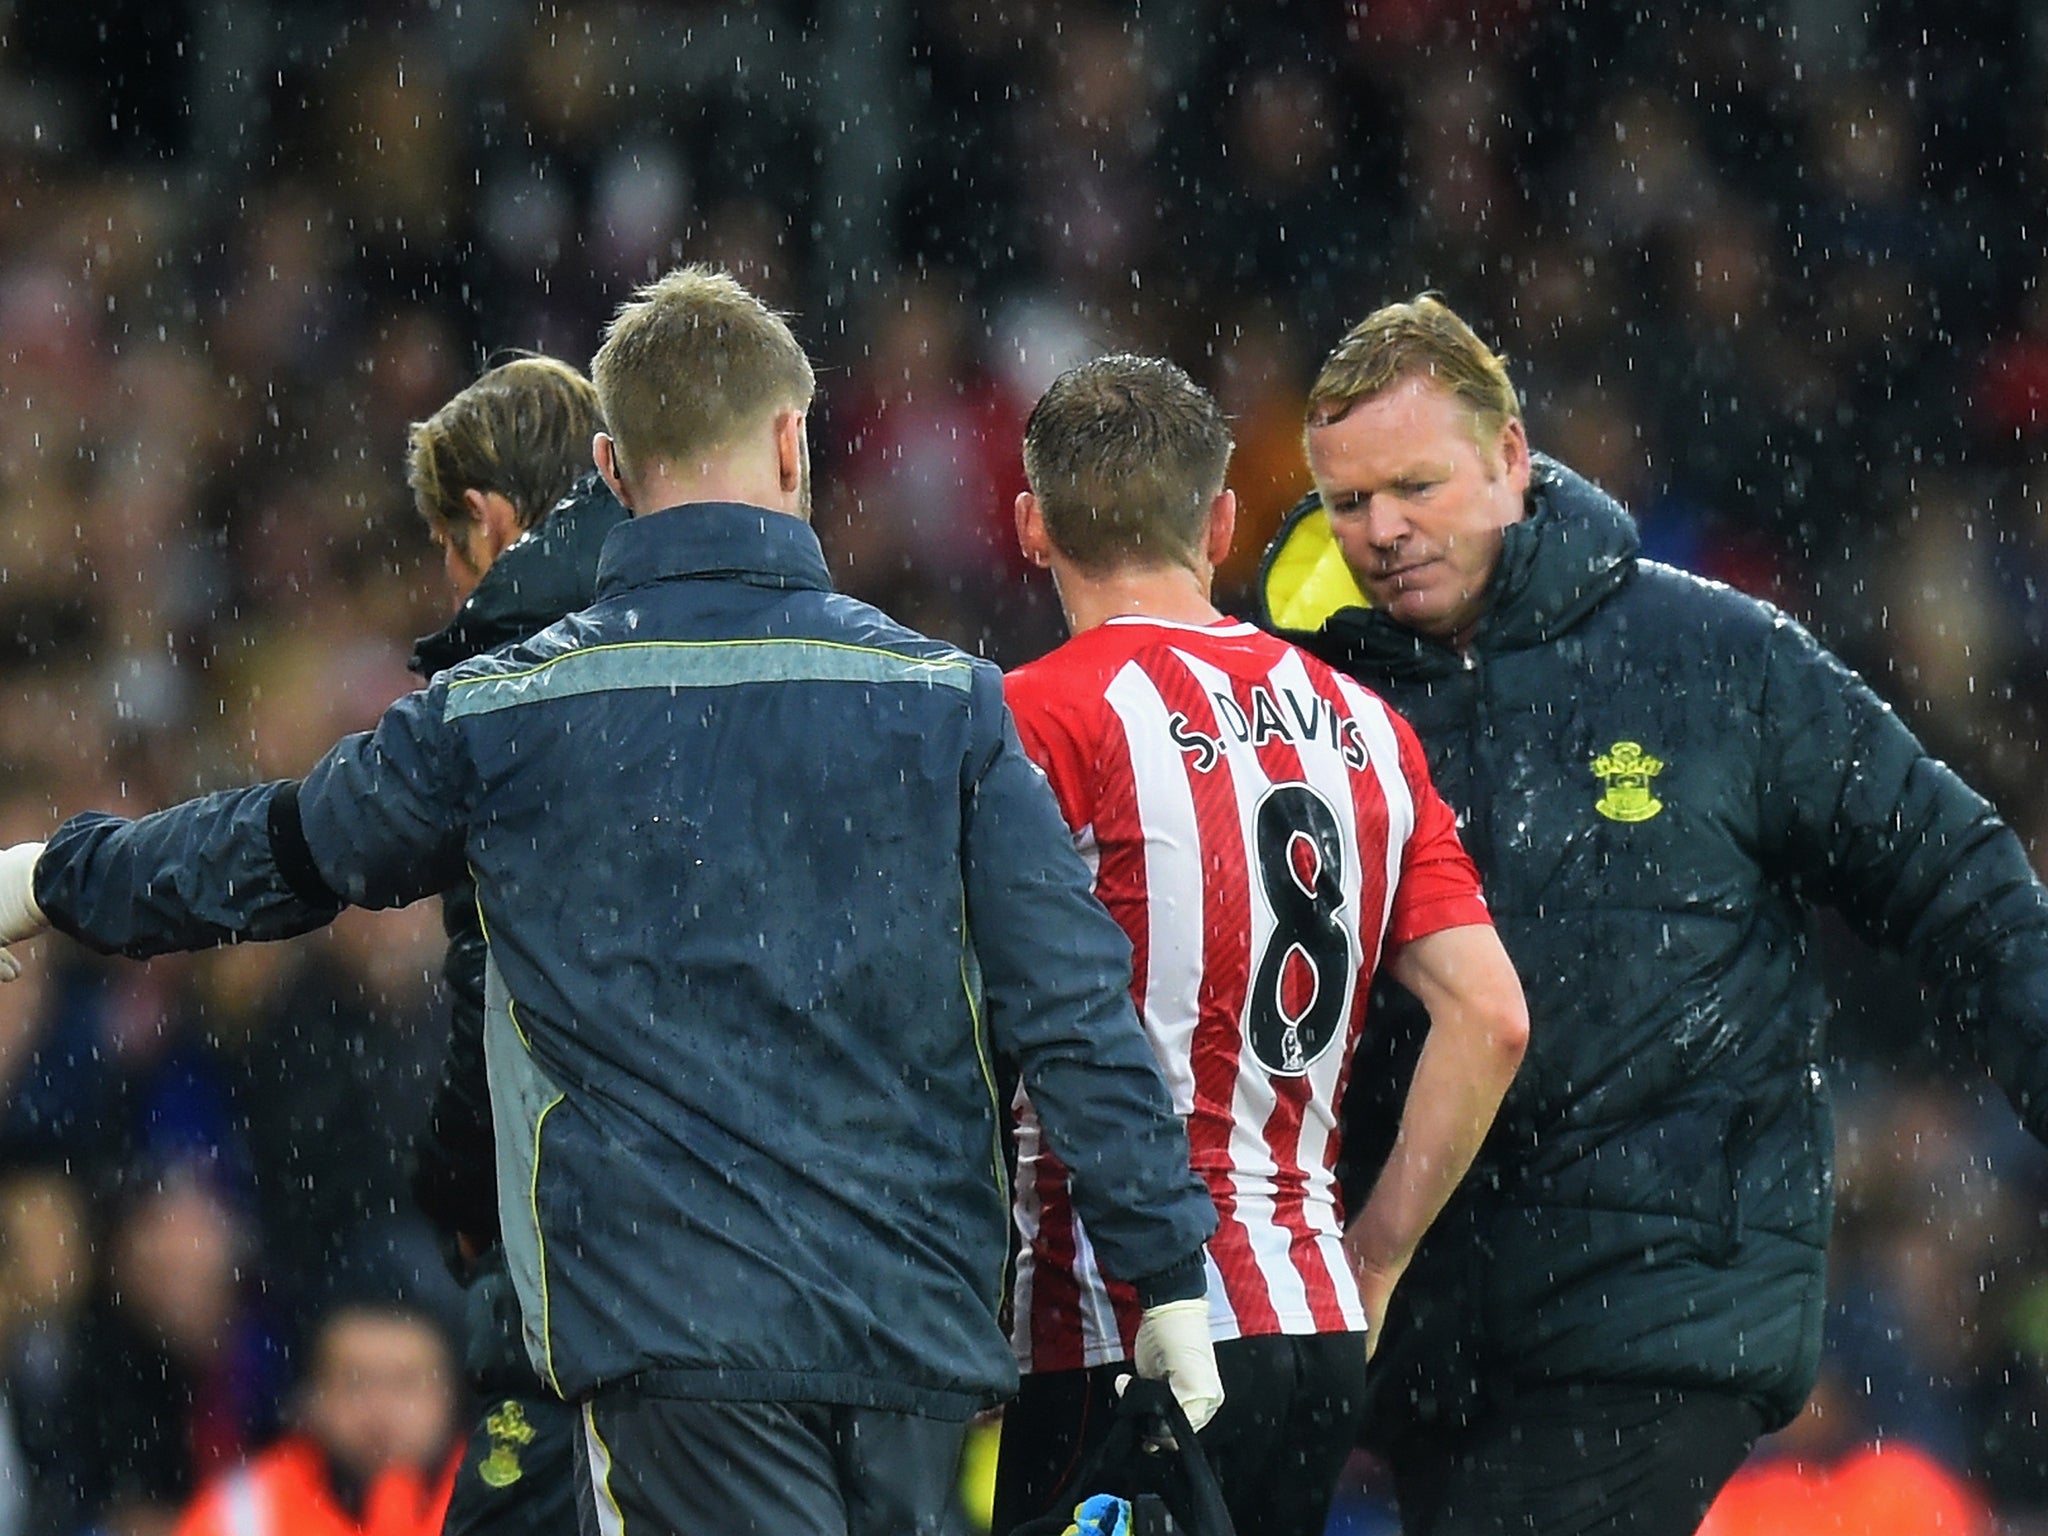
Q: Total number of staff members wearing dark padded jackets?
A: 2